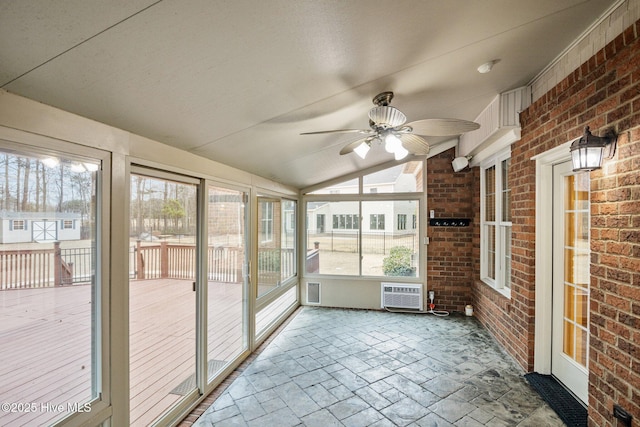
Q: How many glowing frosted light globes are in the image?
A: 3